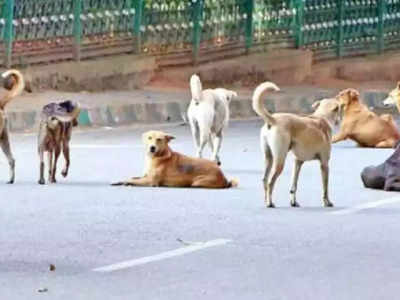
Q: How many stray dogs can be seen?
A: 8